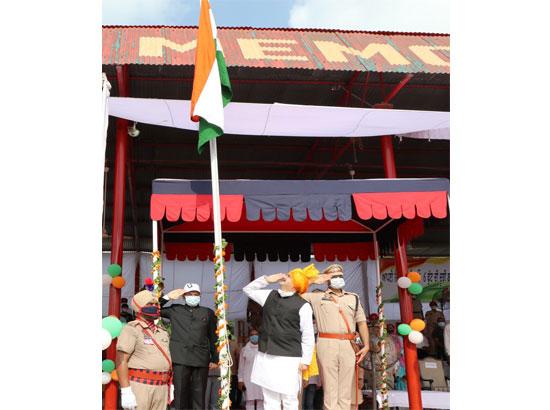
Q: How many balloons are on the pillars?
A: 14